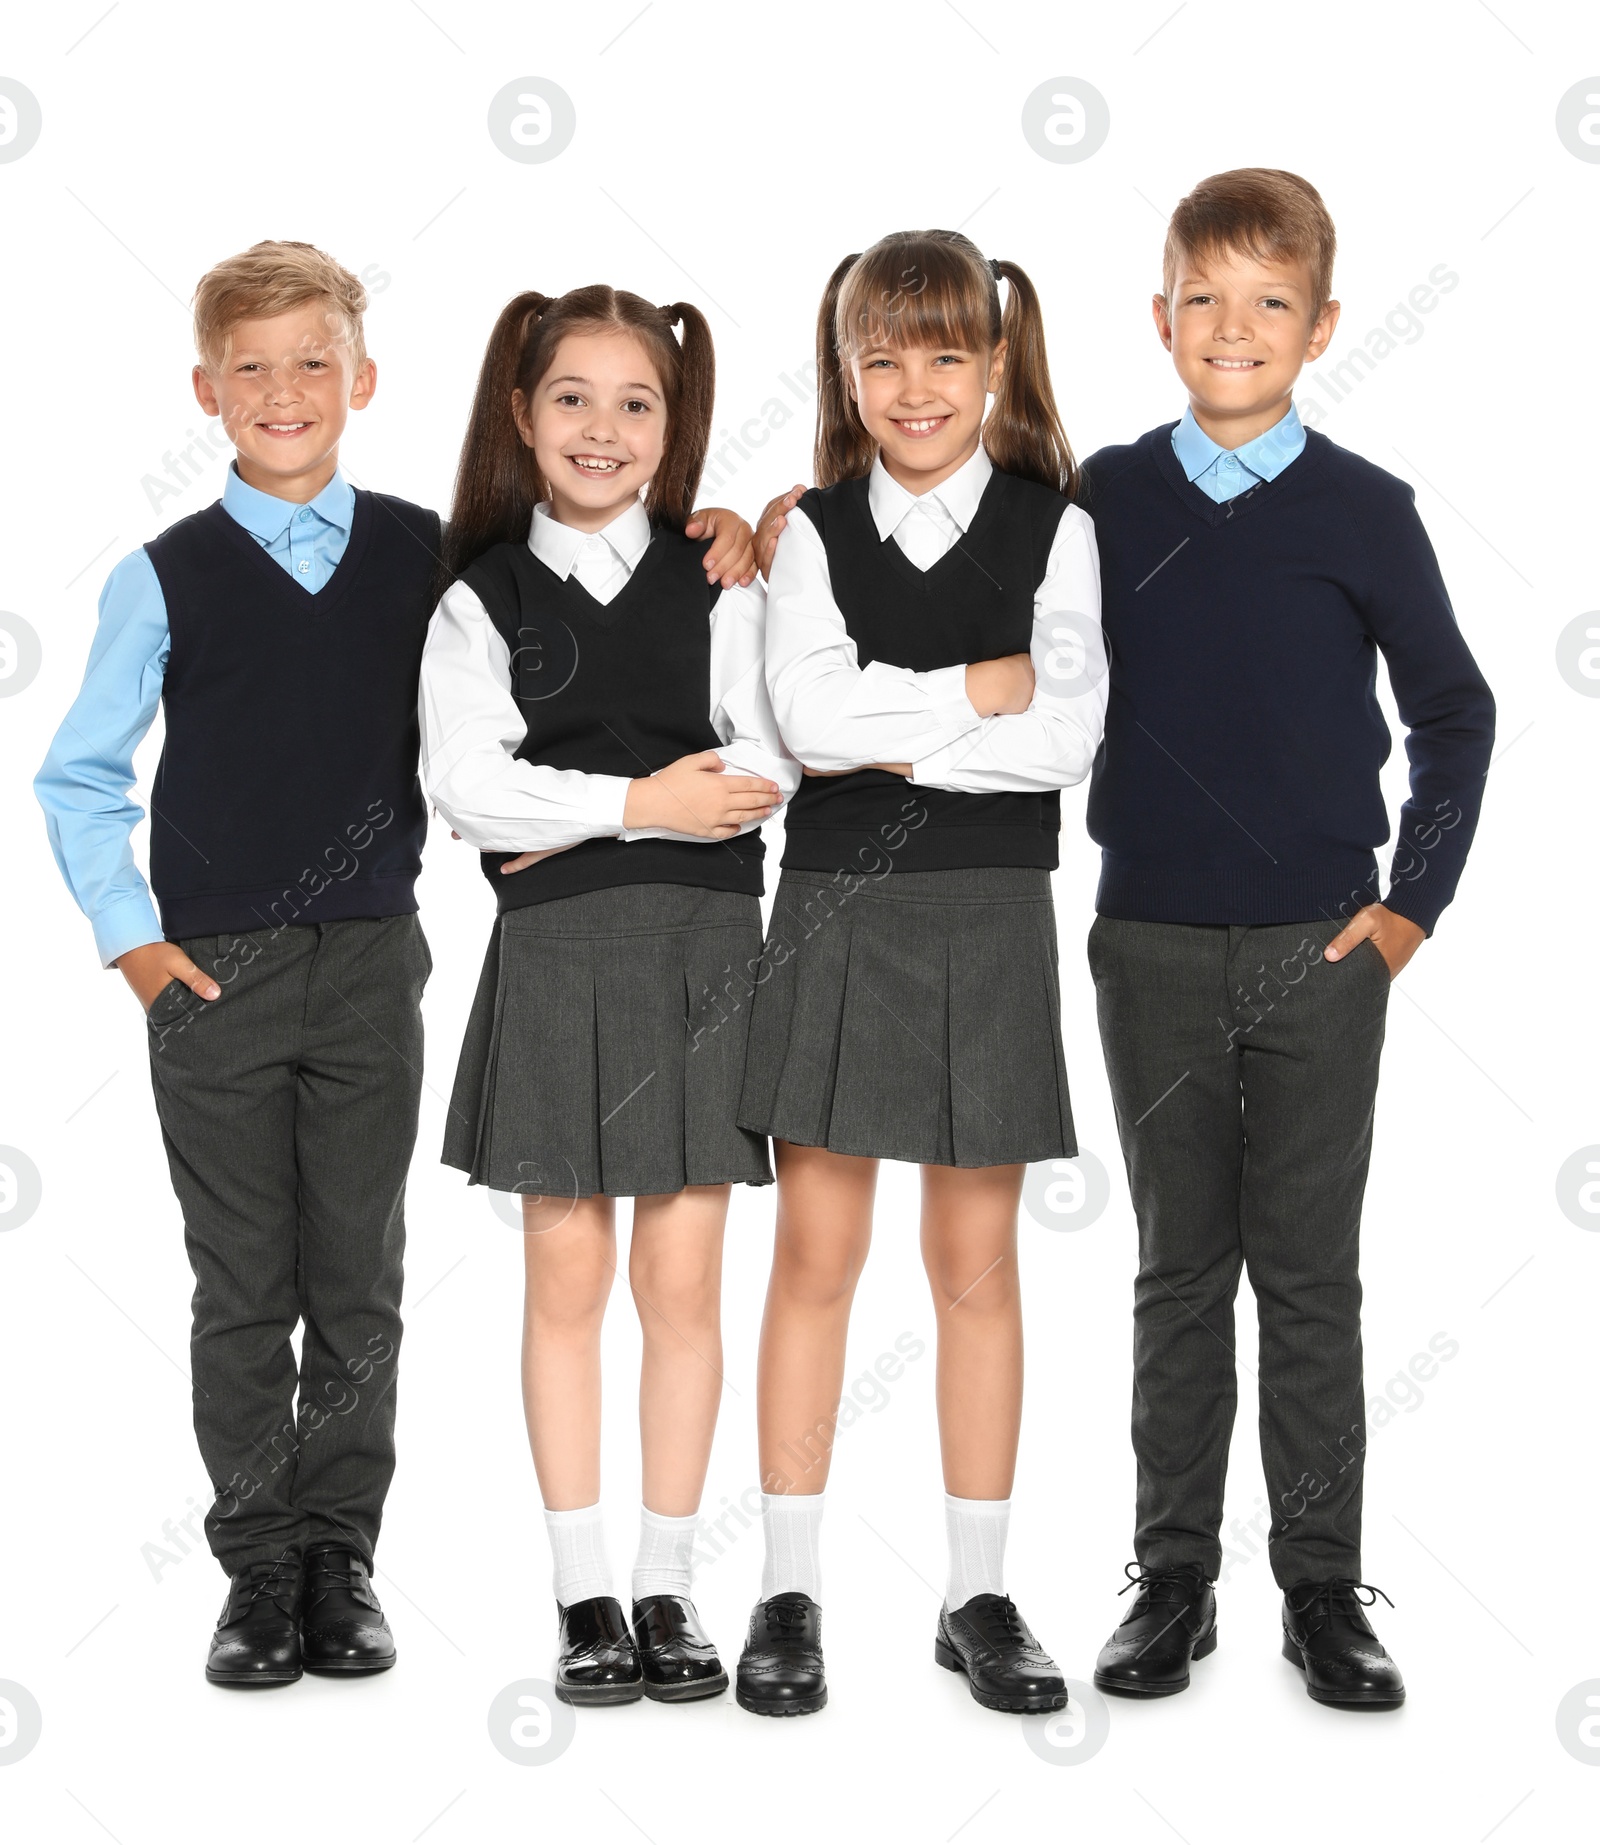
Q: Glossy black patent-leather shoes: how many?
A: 2